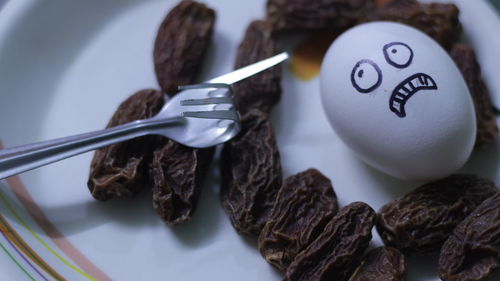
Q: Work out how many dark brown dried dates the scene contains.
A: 13